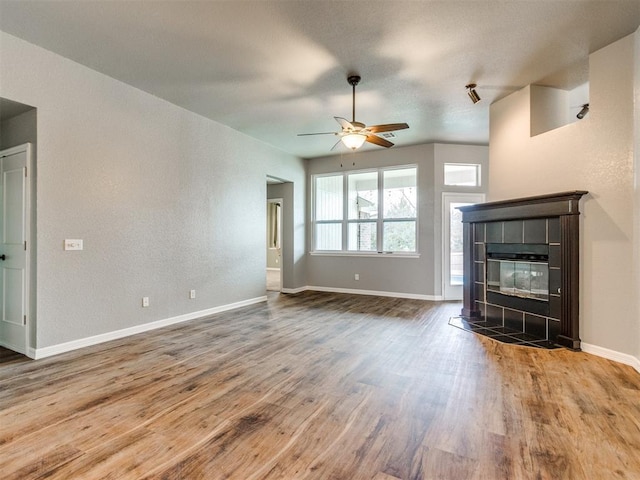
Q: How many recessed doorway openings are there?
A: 2